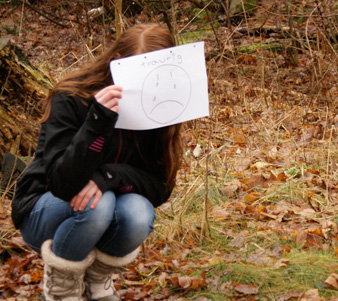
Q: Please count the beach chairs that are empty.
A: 0